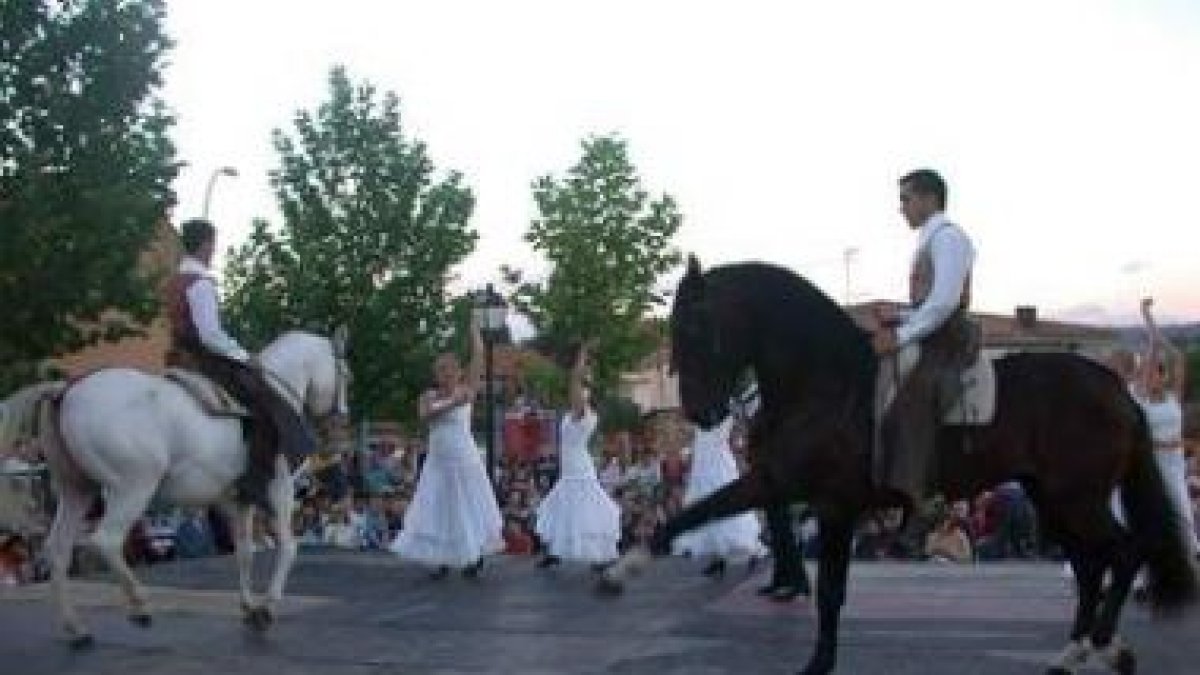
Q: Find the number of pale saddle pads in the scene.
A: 2